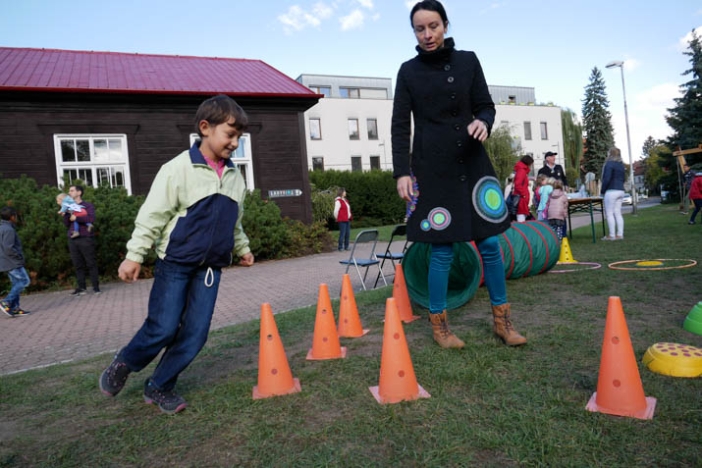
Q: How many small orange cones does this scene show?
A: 6